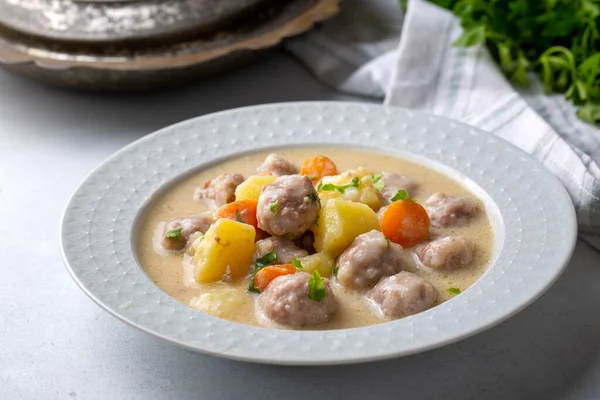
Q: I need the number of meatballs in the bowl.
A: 11